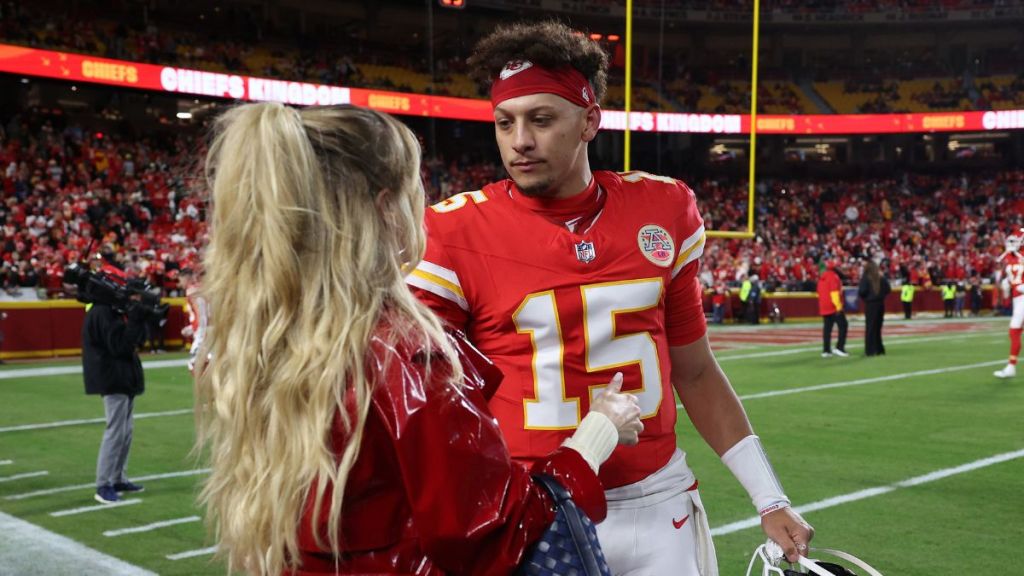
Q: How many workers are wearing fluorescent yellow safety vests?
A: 3